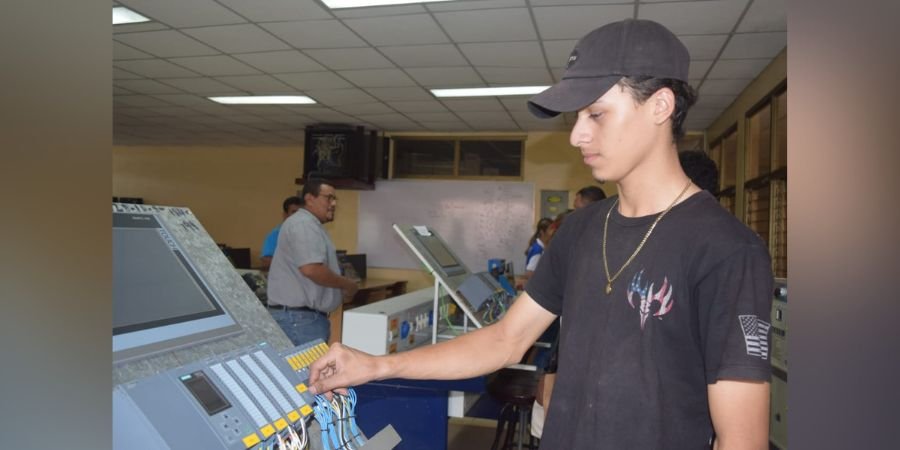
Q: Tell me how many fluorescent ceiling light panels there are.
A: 4